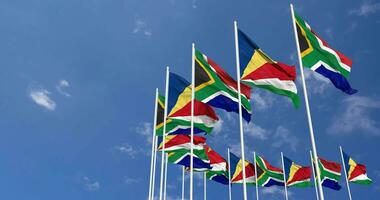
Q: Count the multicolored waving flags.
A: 14